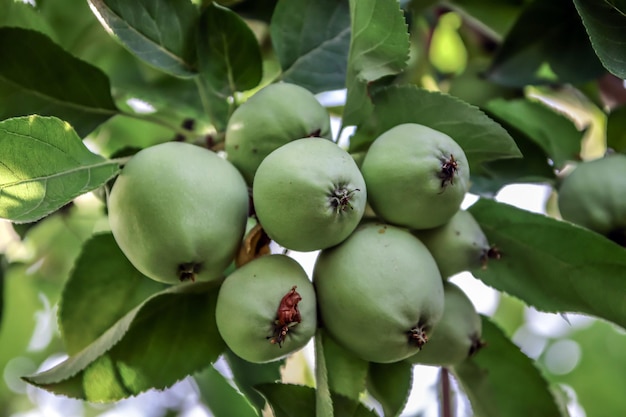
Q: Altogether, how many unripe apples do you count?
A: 9